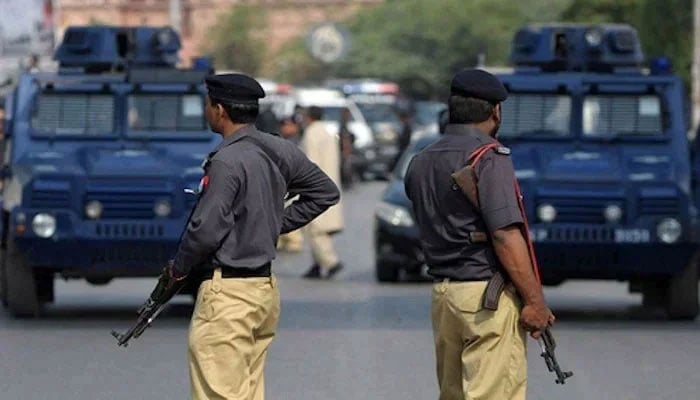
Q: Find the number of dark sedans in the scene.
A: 1